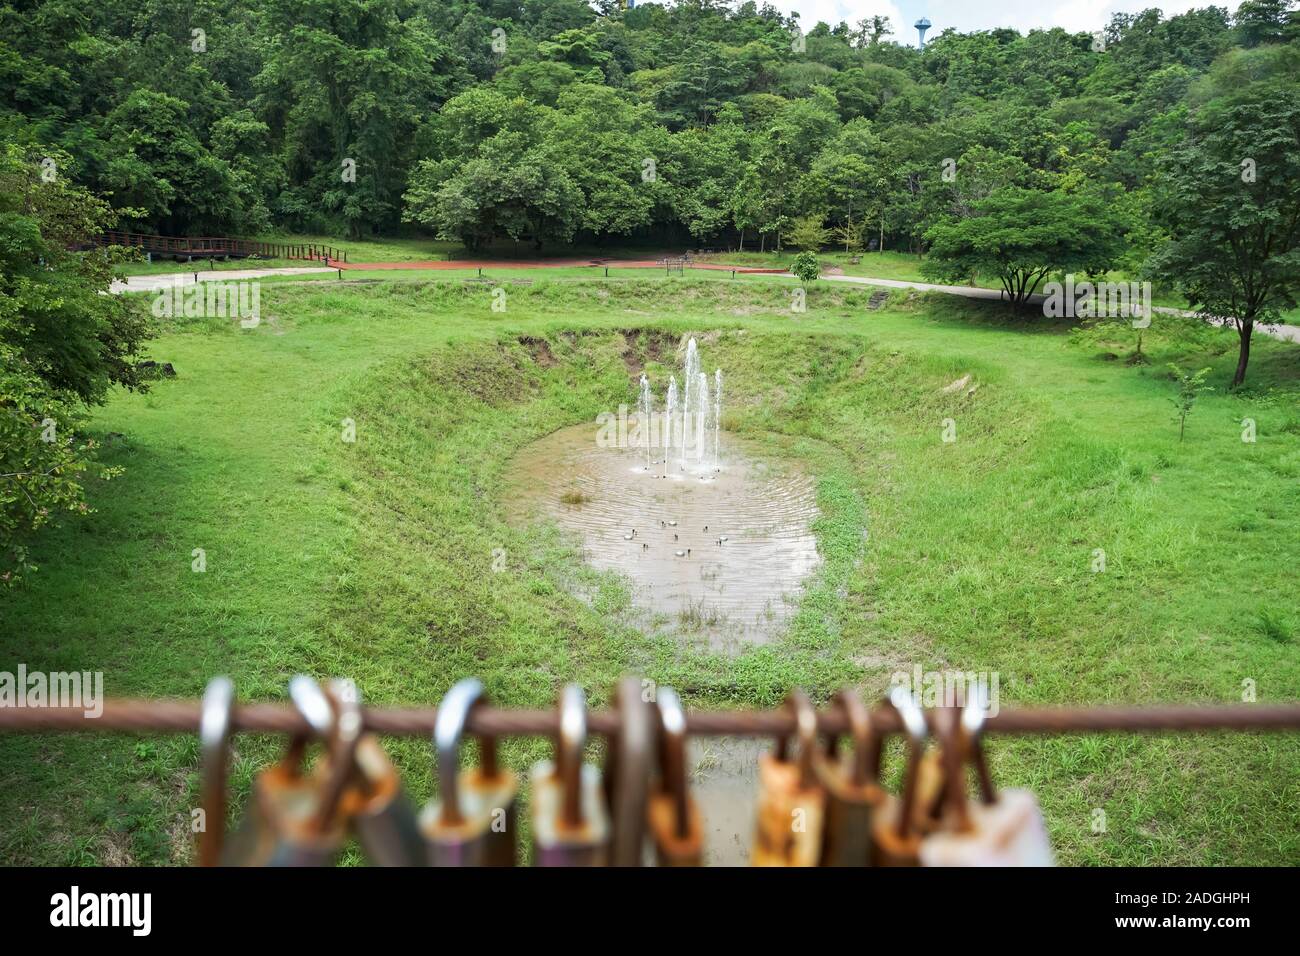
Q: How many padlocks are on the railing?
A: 12